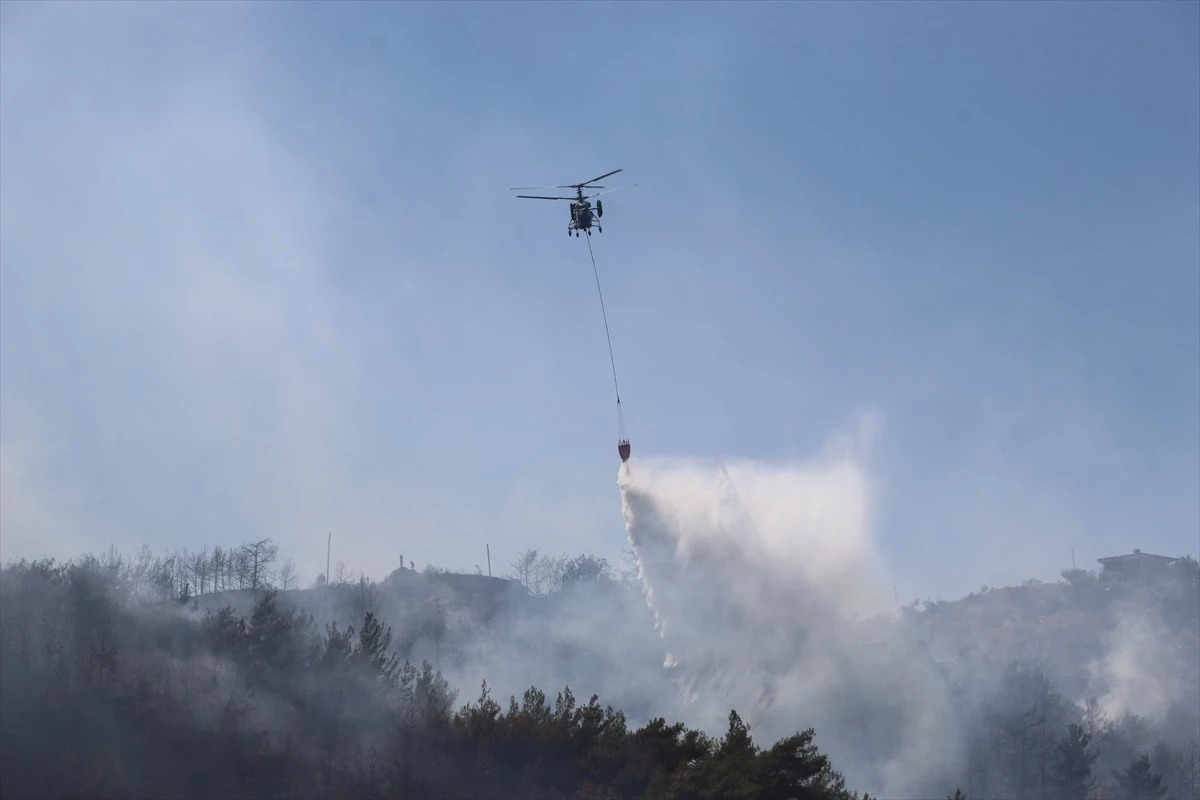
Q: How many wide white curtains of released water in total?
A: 1